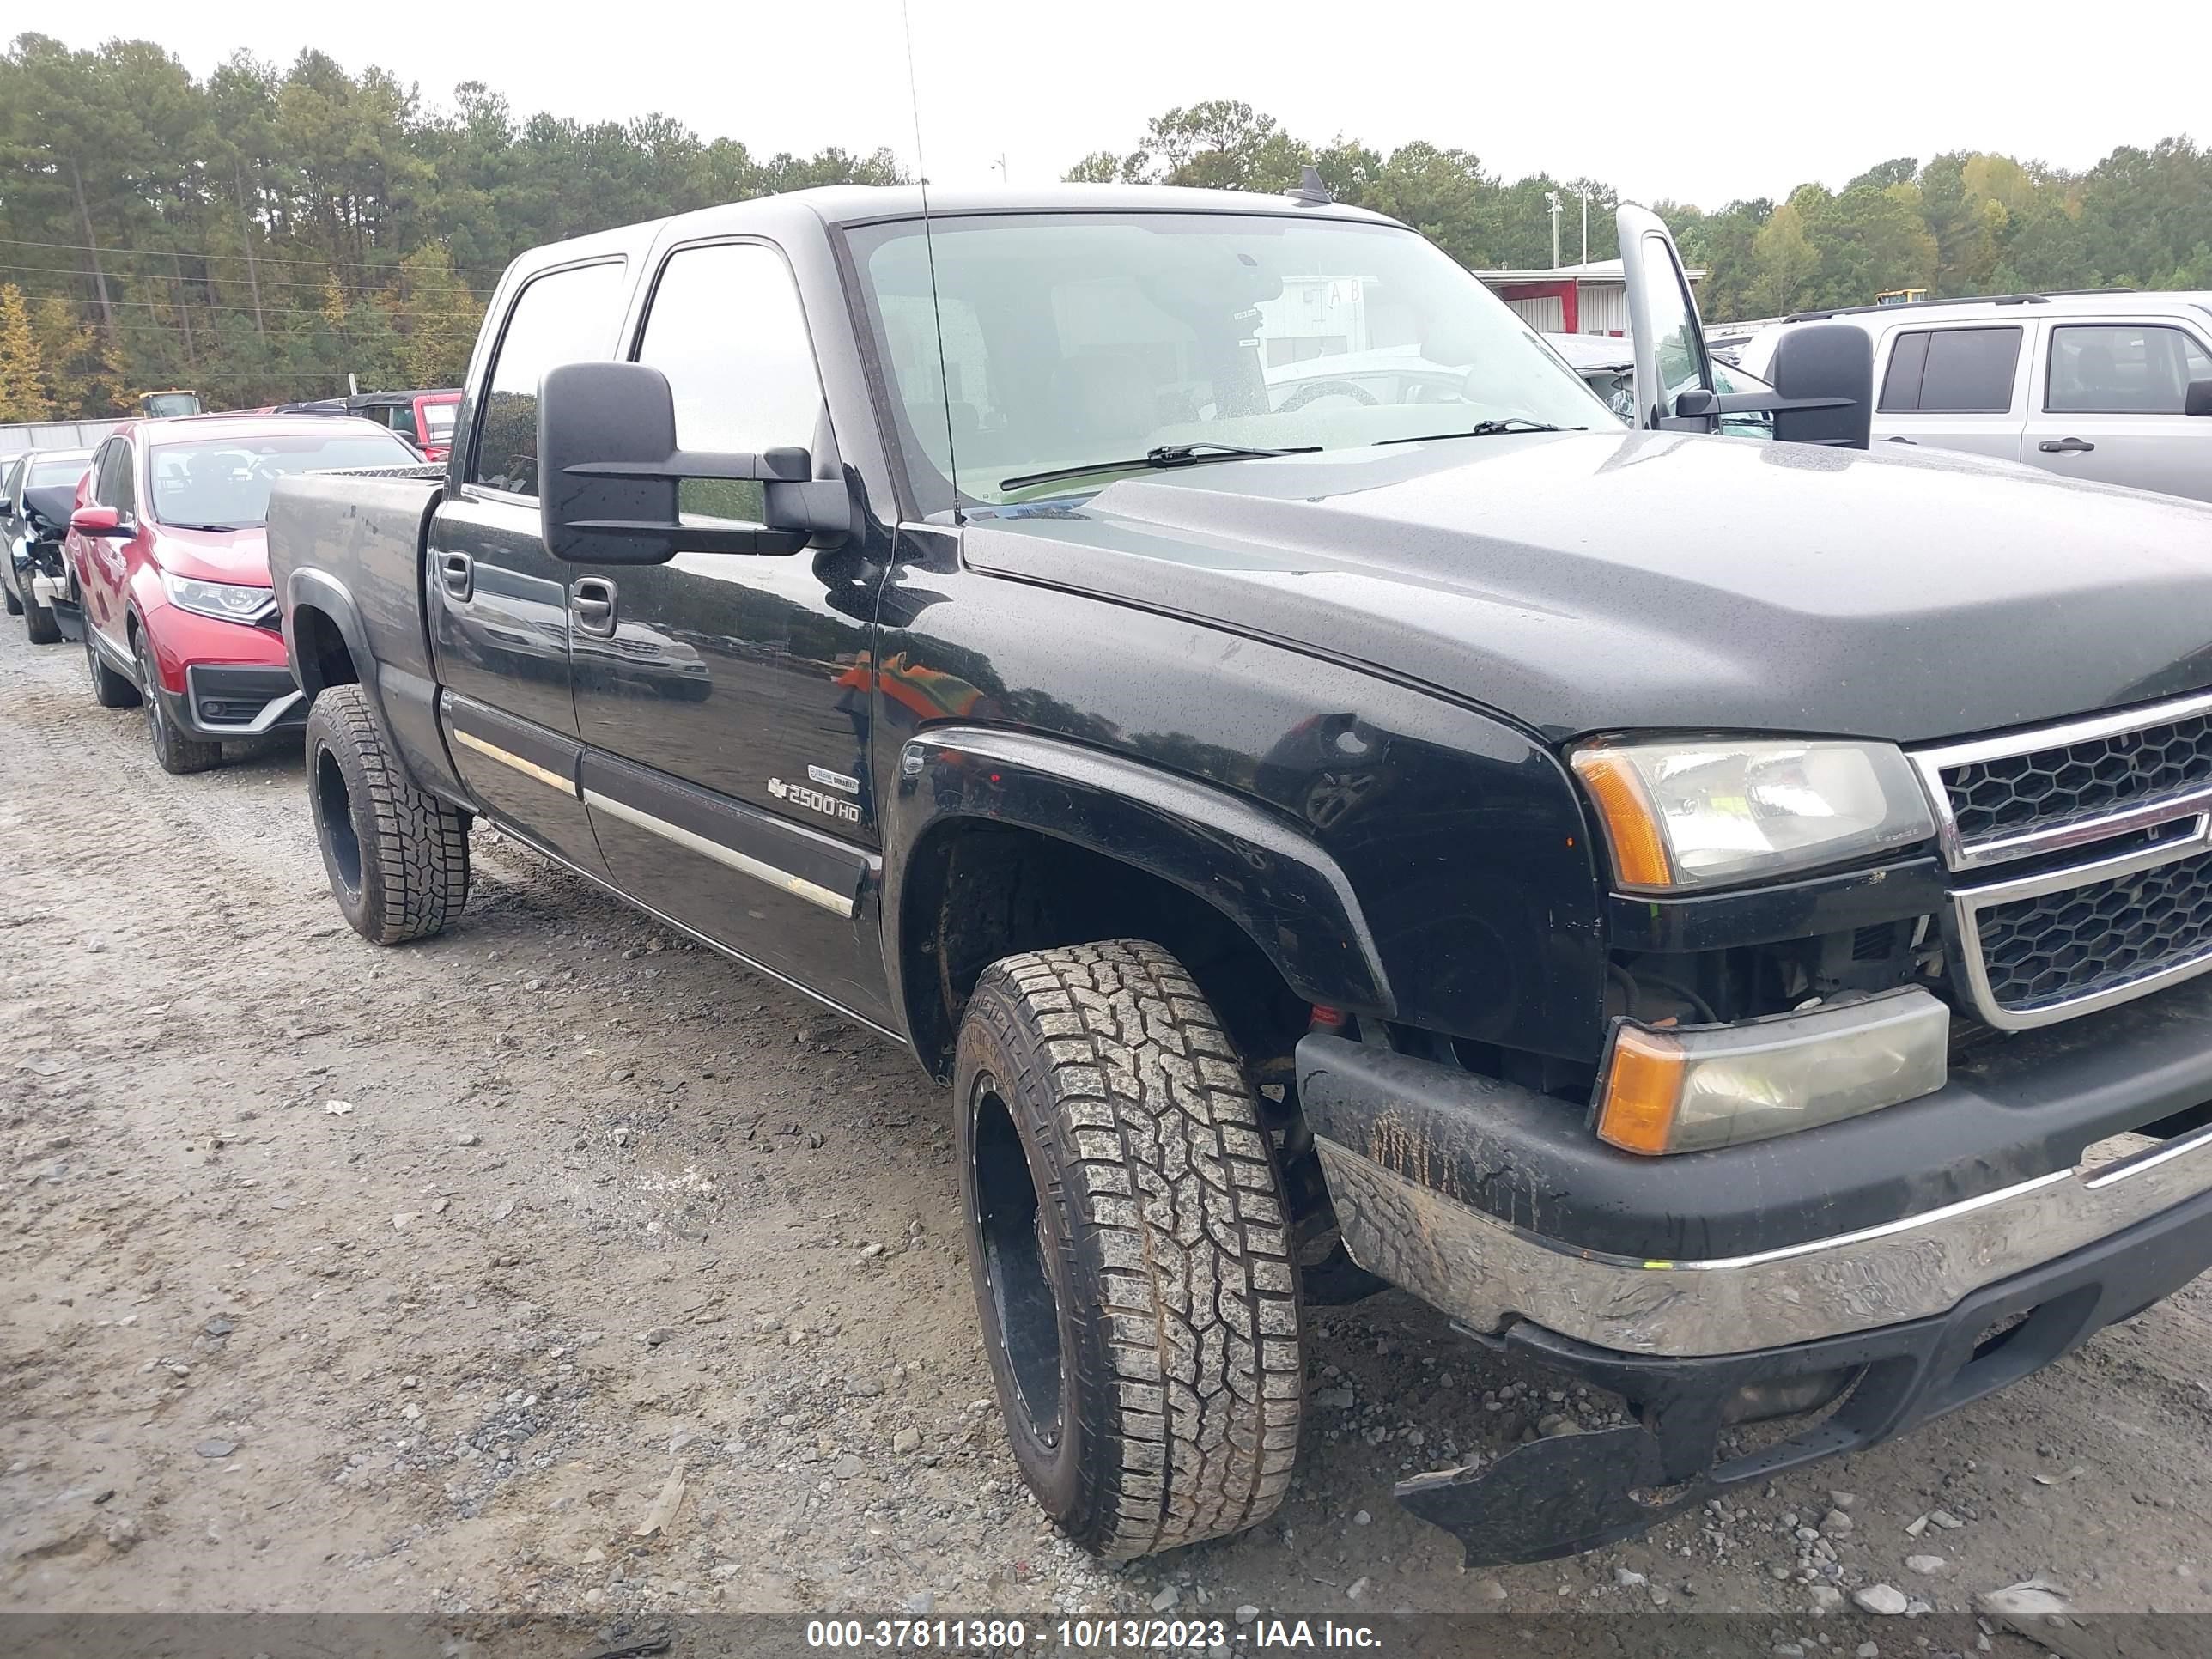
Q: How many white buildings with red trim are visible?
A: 1